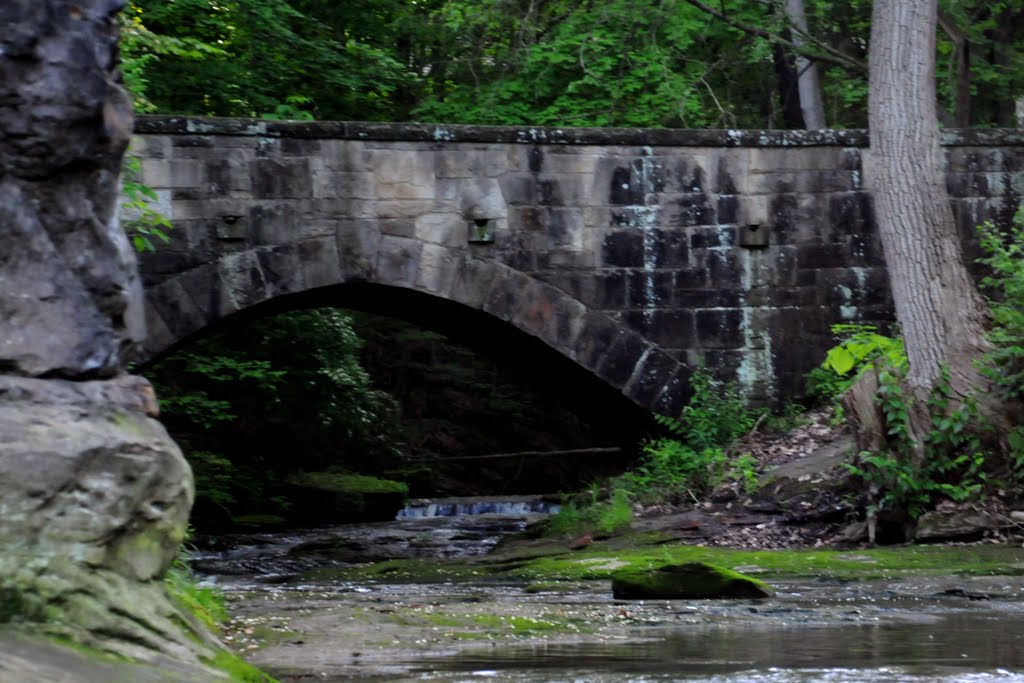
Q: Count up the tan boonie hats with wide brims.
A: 0